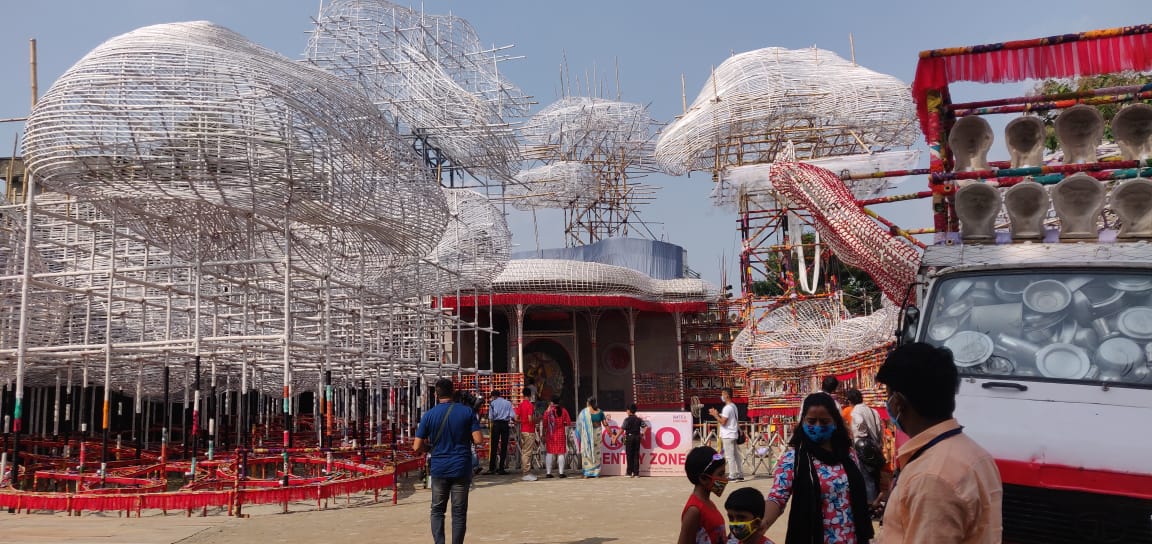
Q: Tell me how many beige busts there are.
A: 8